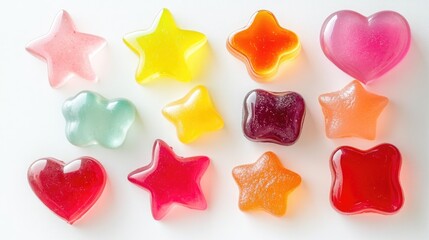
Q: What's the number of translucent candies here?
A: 12